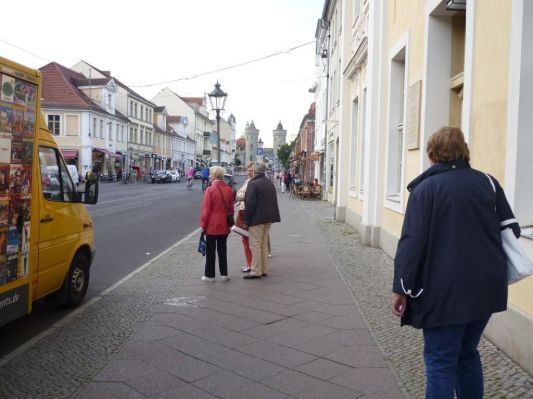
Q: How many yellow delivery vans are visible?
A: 1